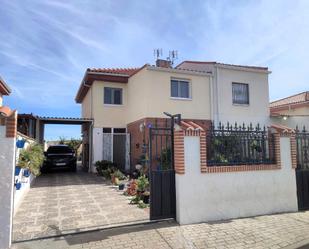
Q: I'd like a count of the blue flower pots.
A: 4